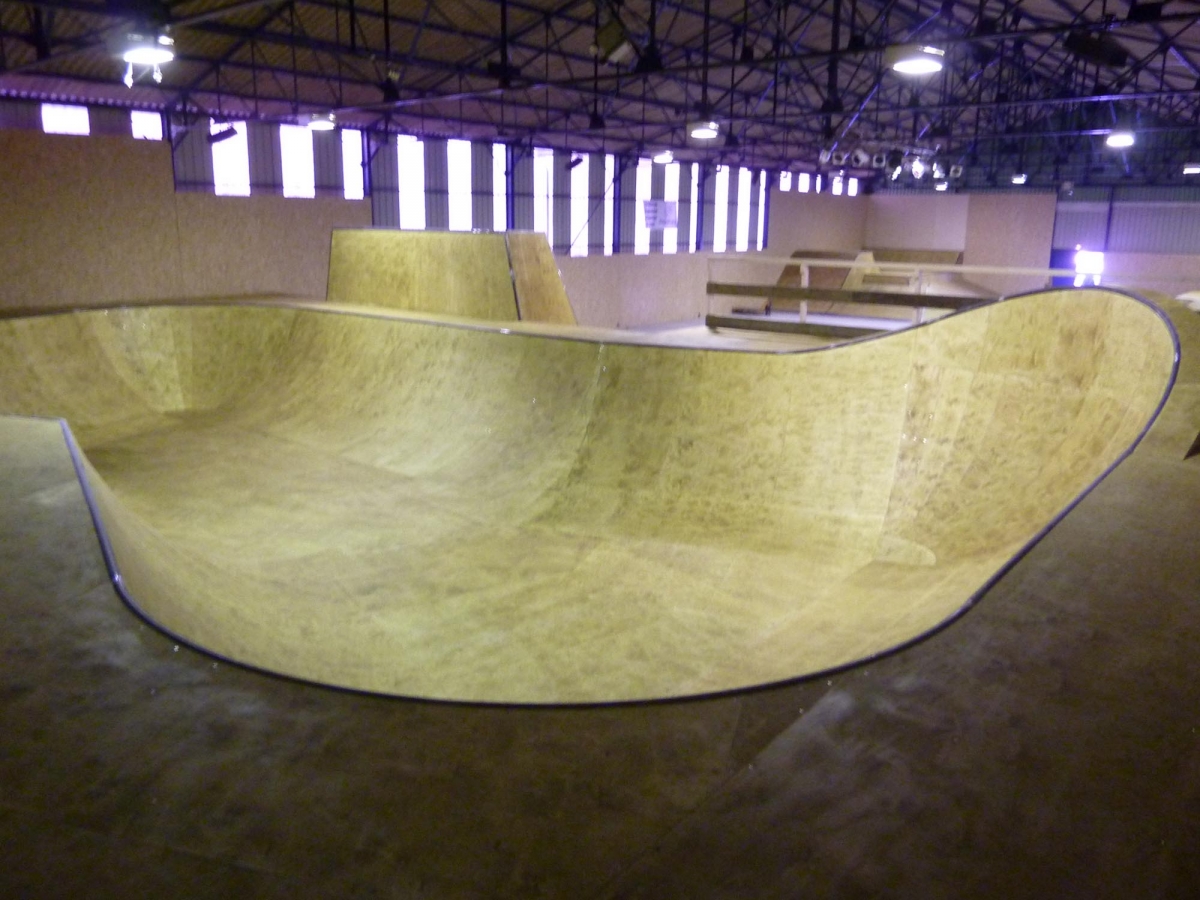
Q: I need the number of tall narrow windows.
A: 15